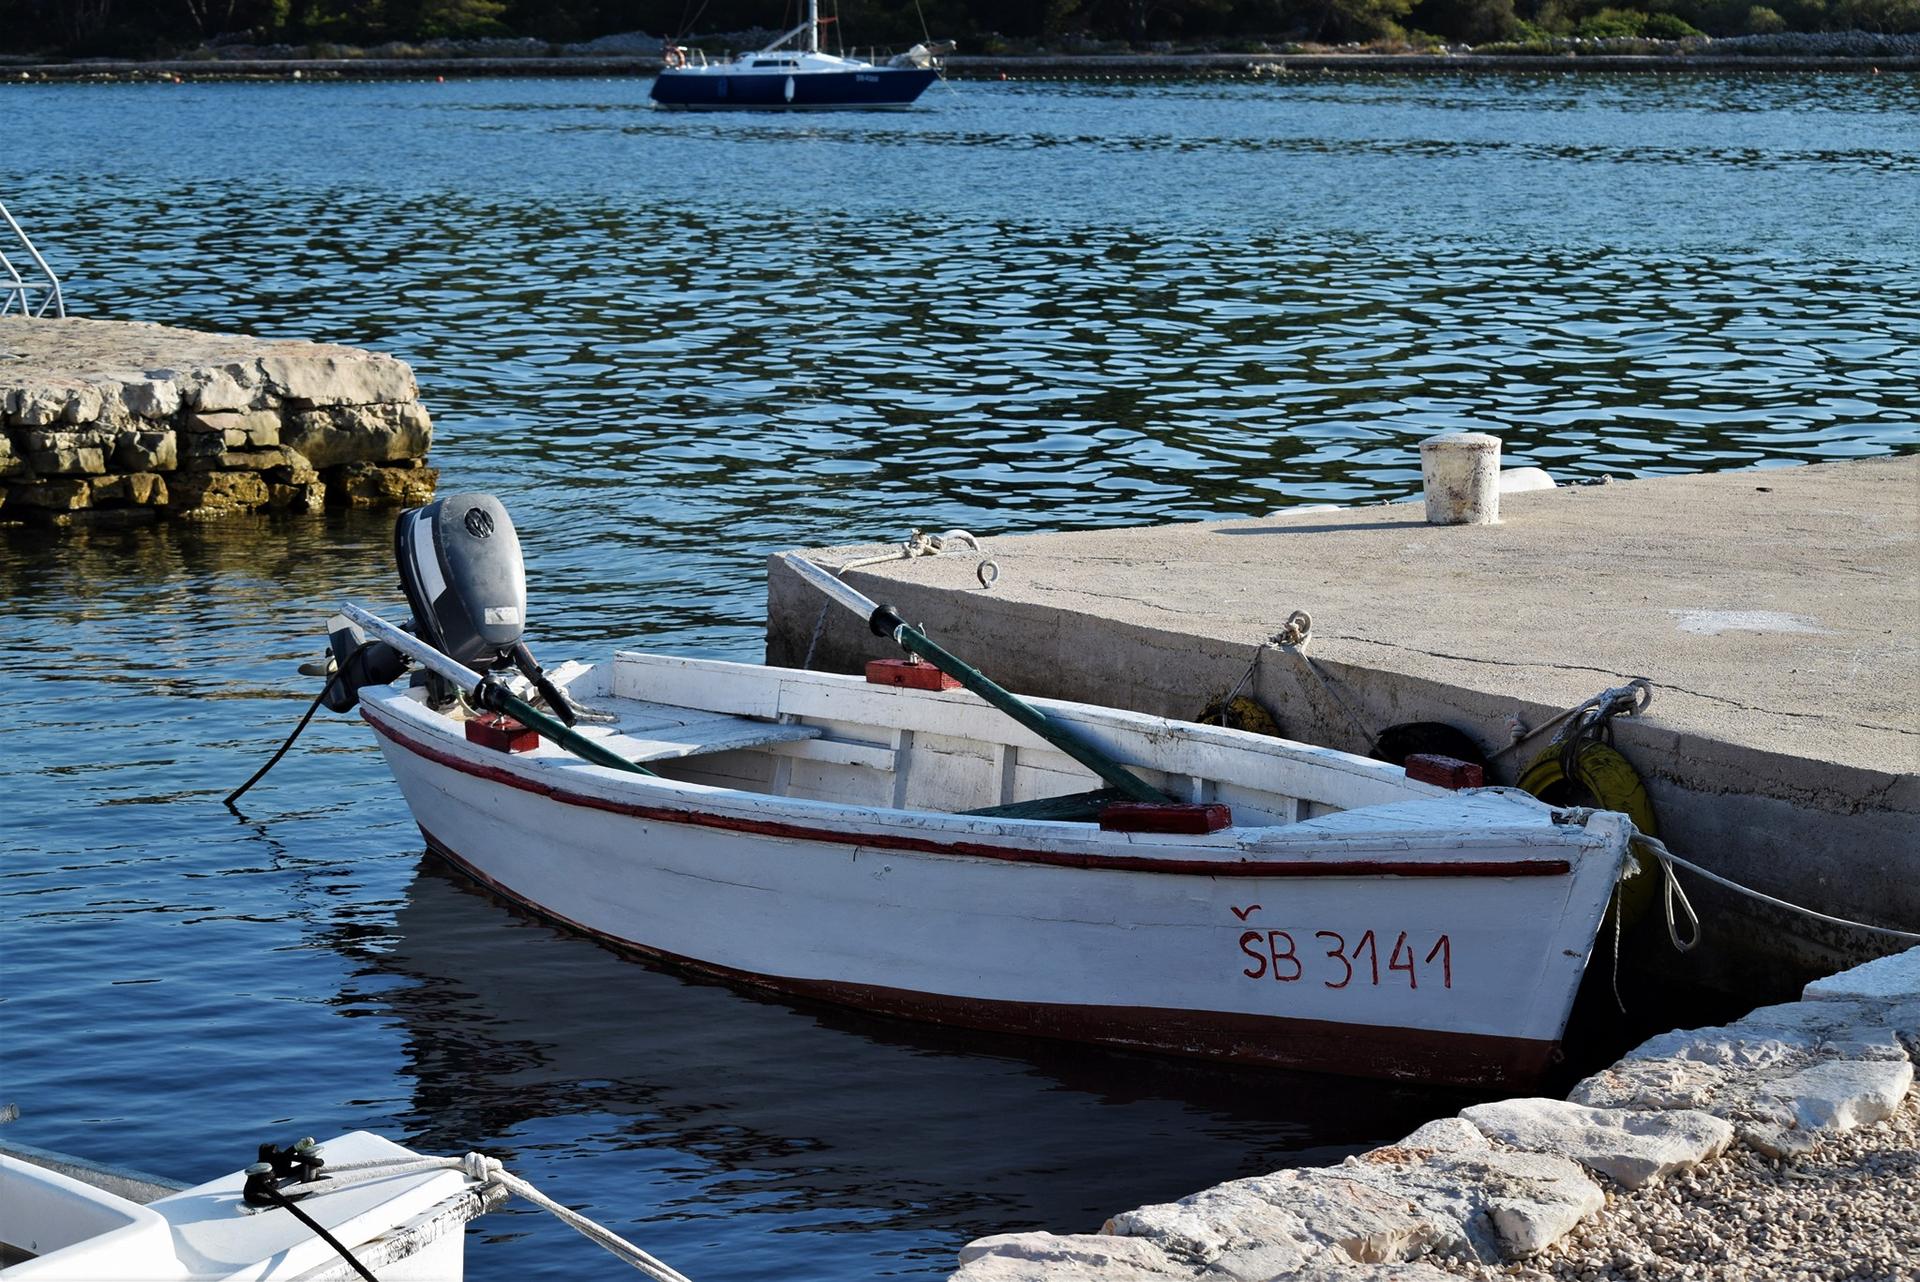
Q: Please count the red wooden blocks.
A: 4